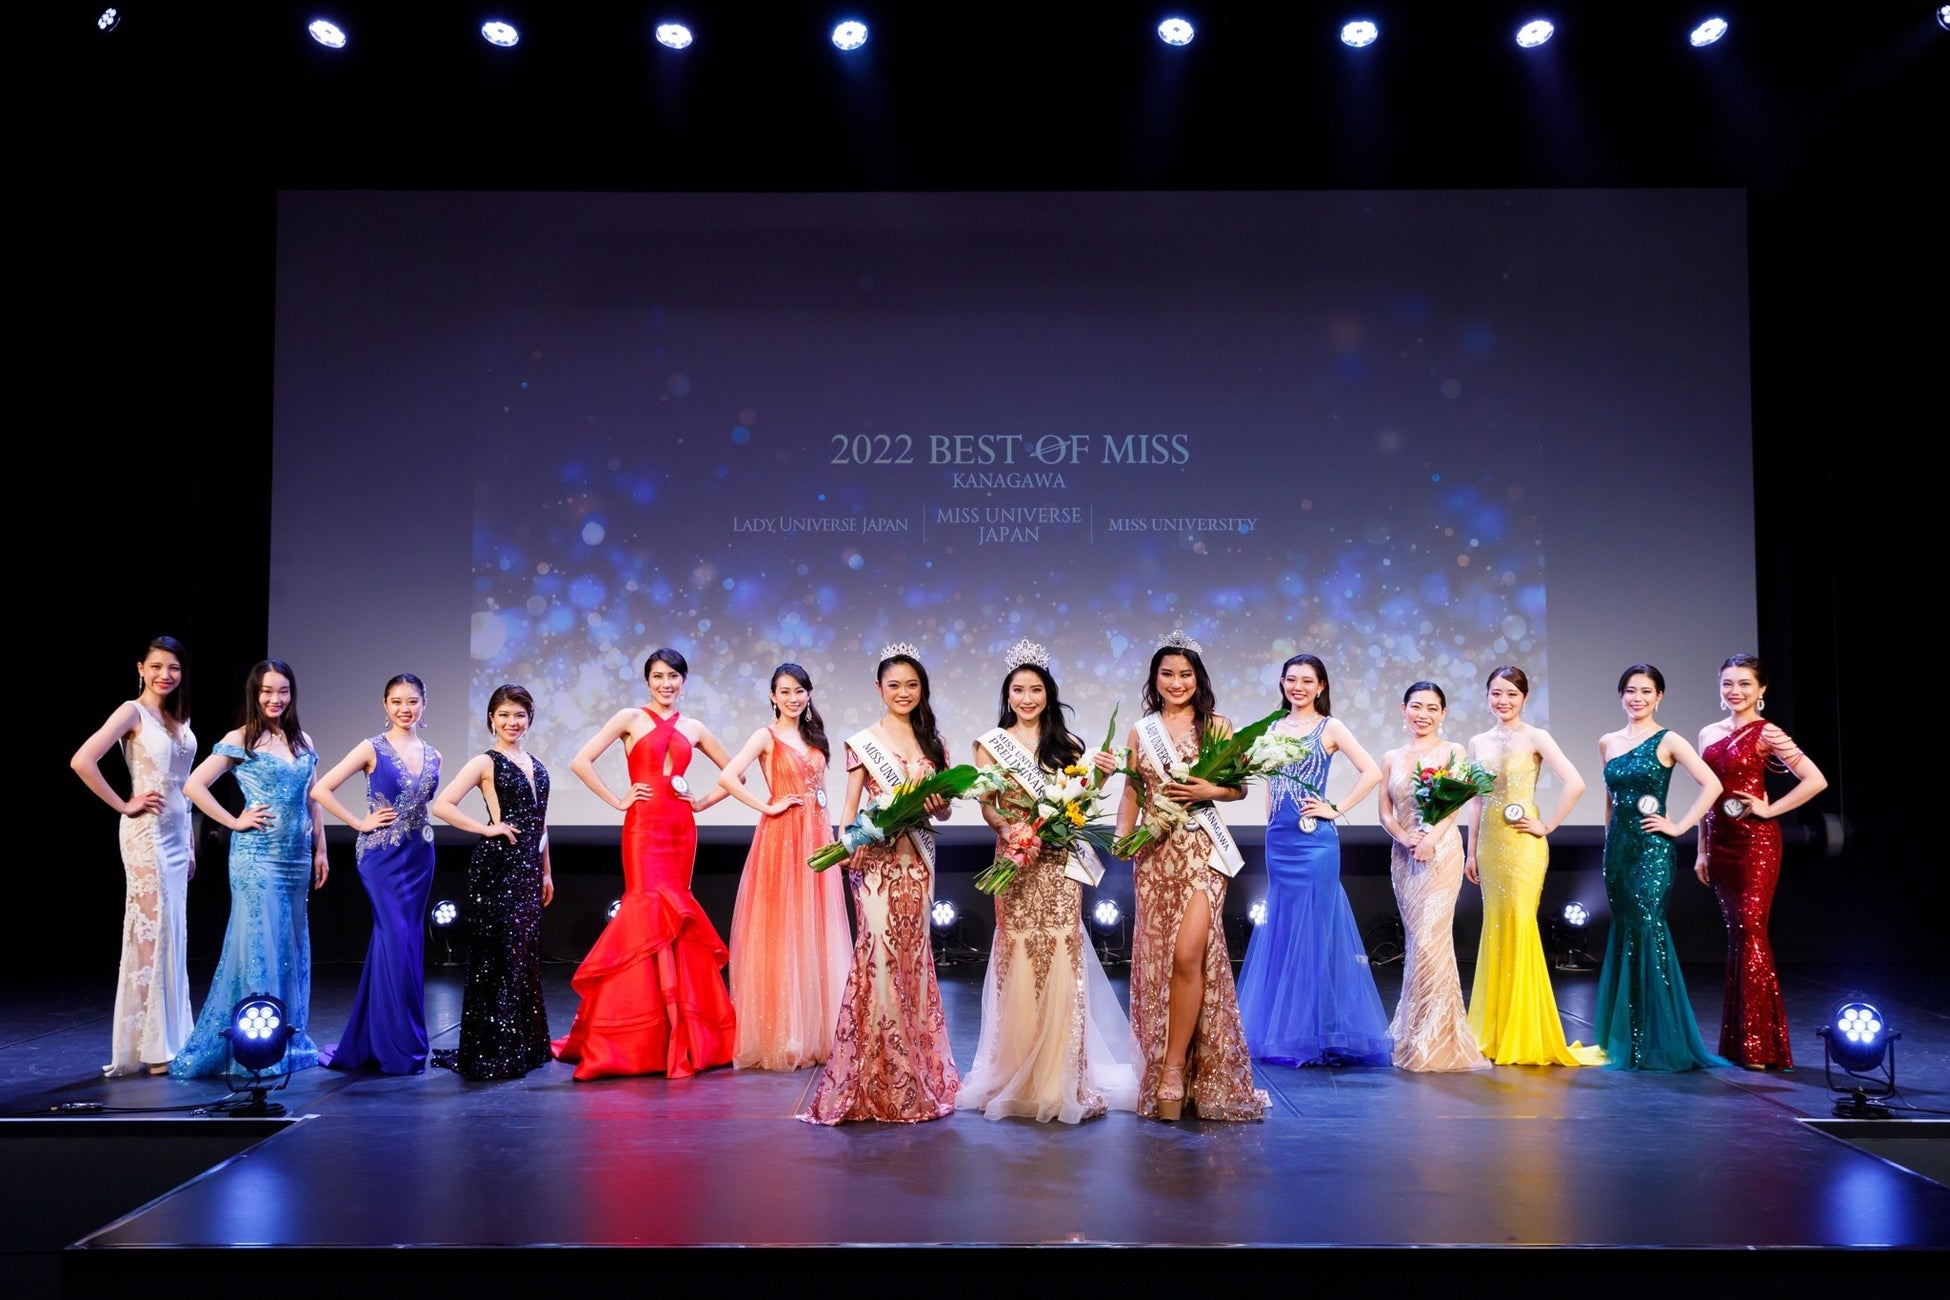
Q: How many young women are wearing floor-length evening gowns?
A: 14